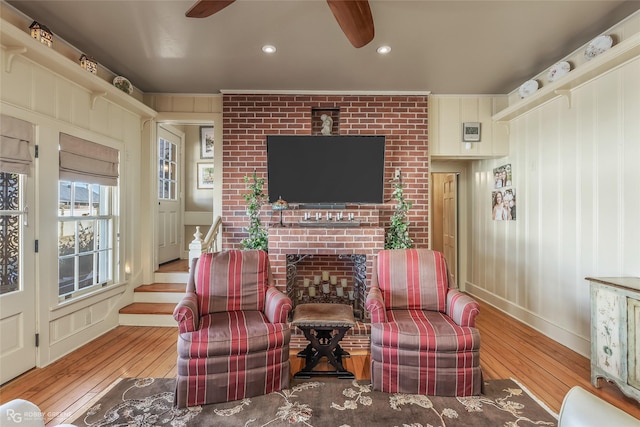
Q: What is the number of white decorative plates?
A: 3